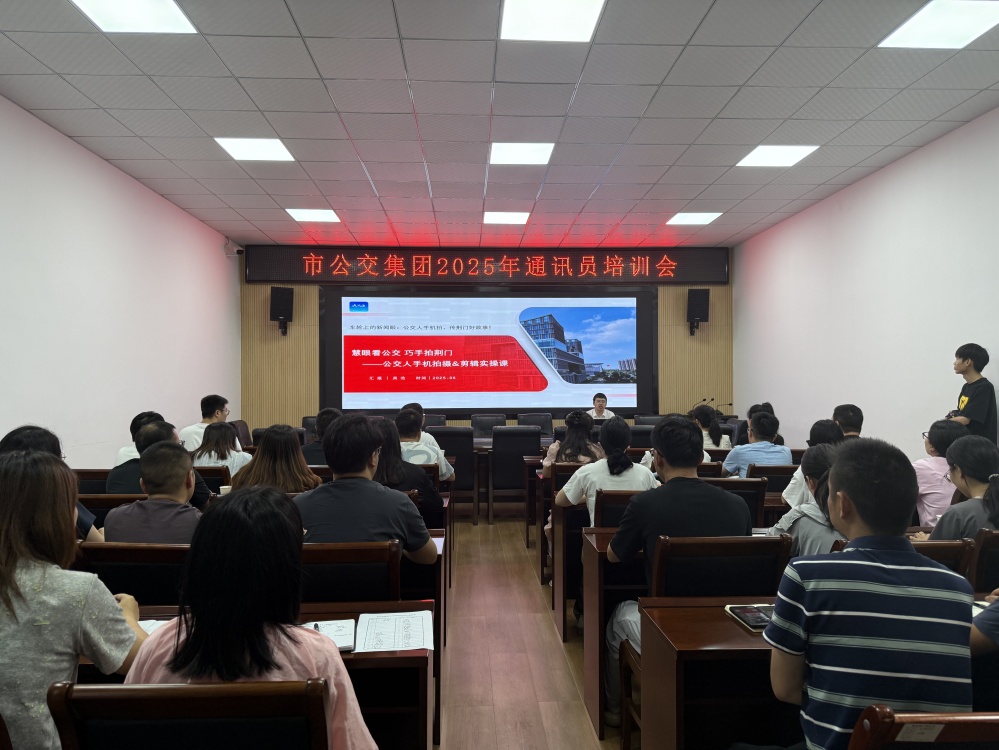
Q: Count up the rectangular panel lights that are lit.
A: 9